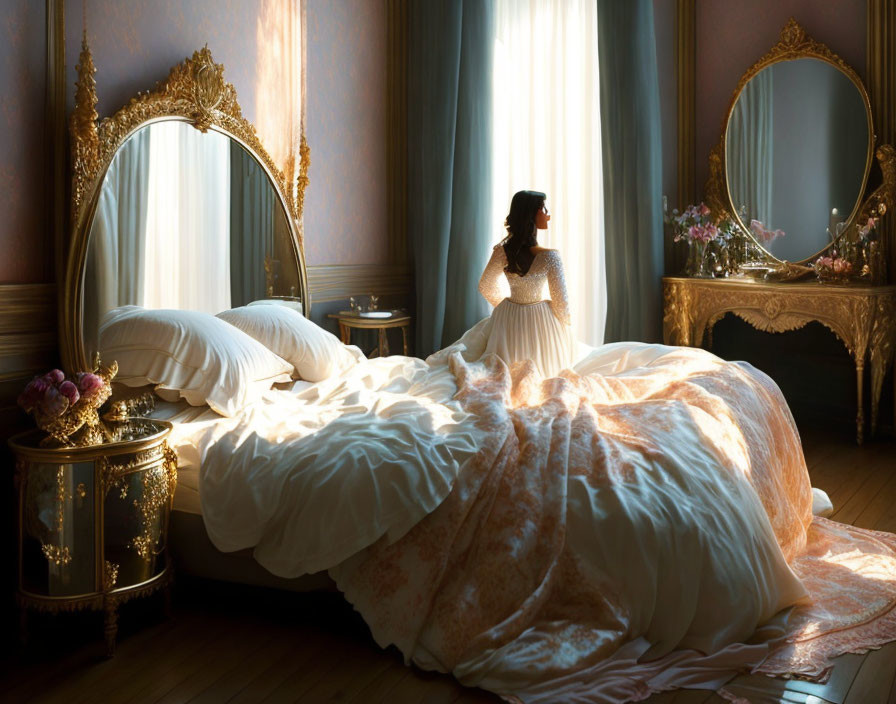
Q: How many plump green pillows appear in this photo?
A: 0